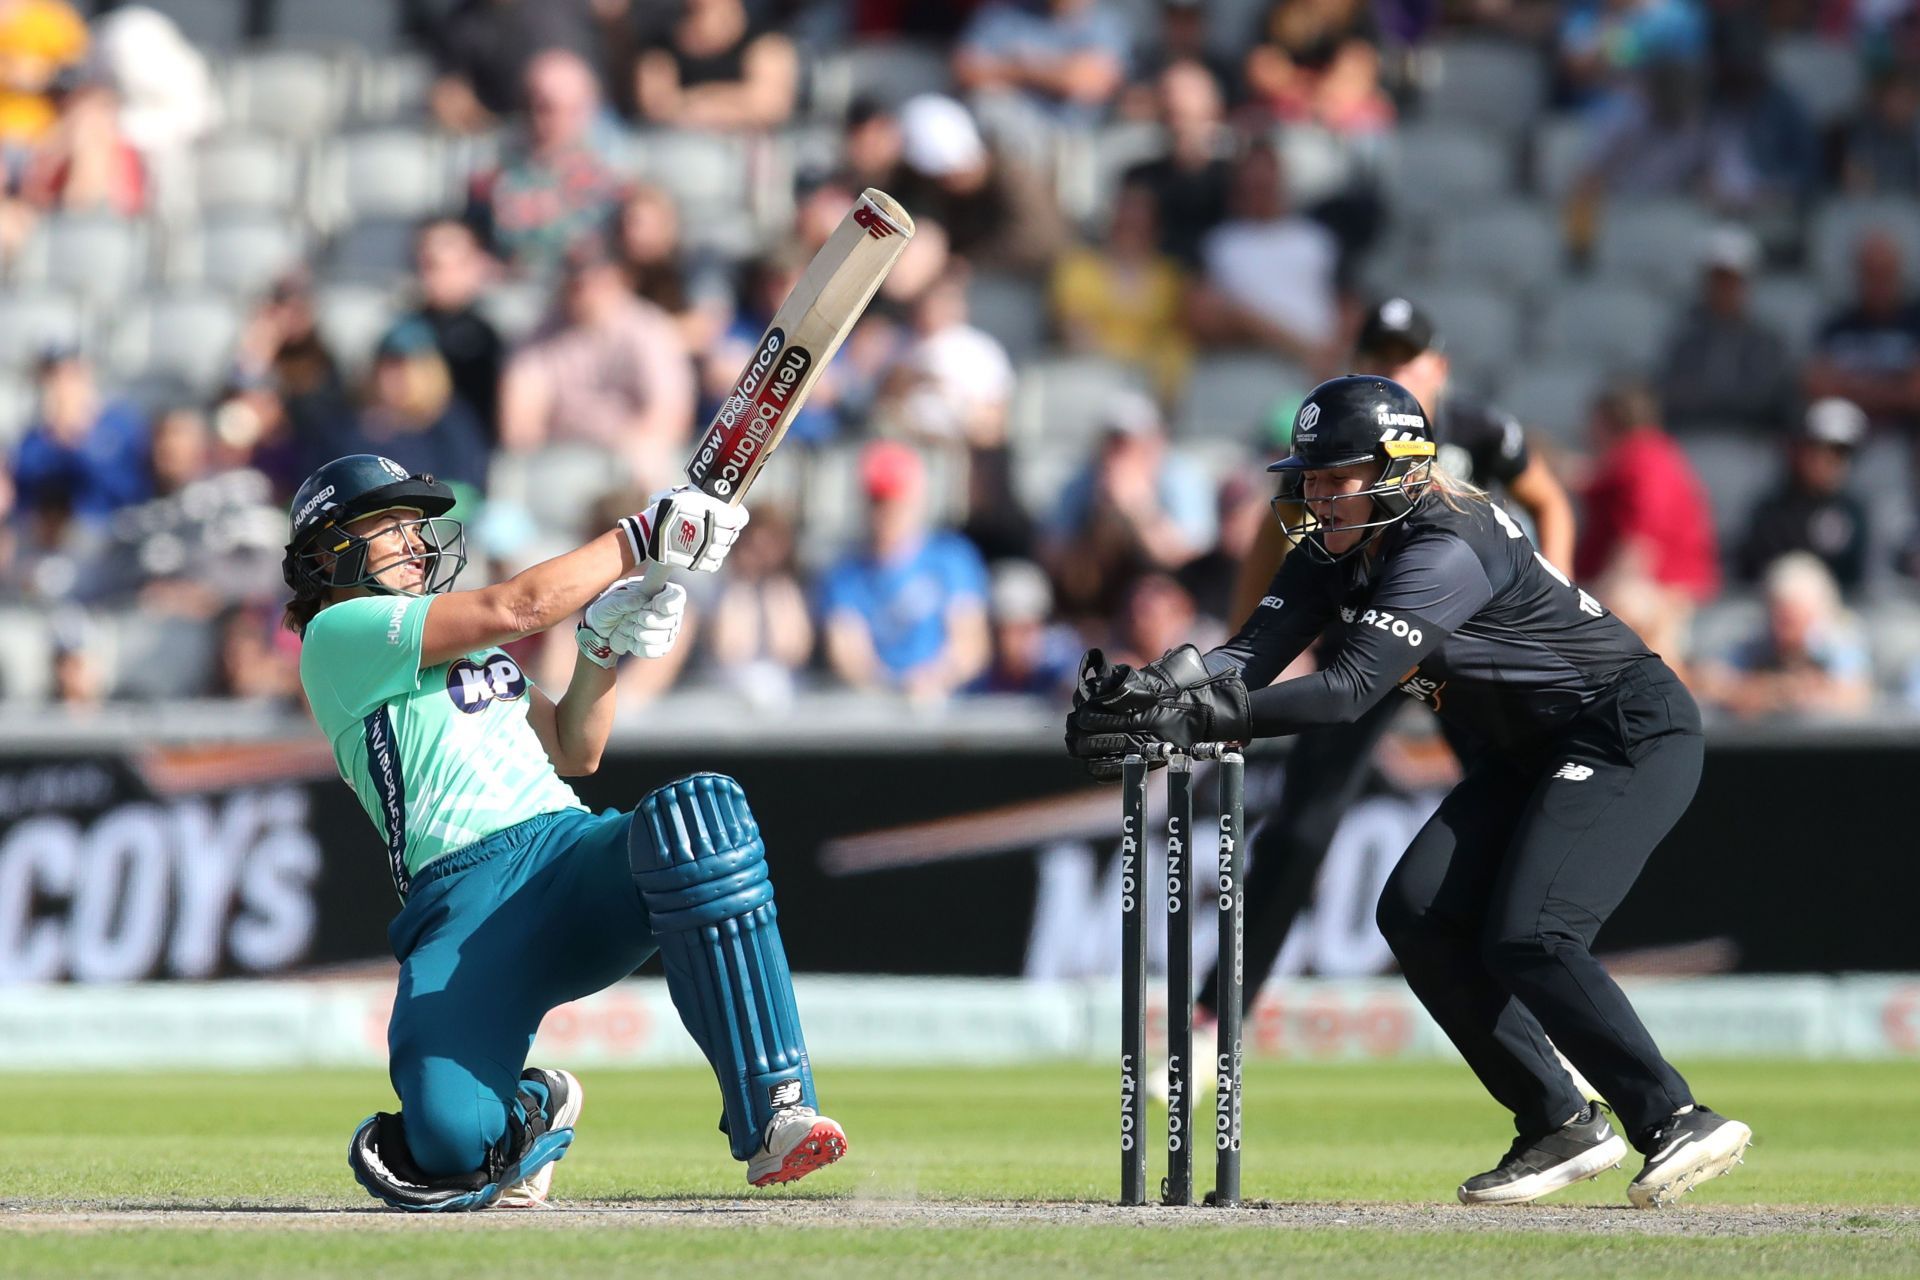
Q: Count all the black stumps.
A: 3